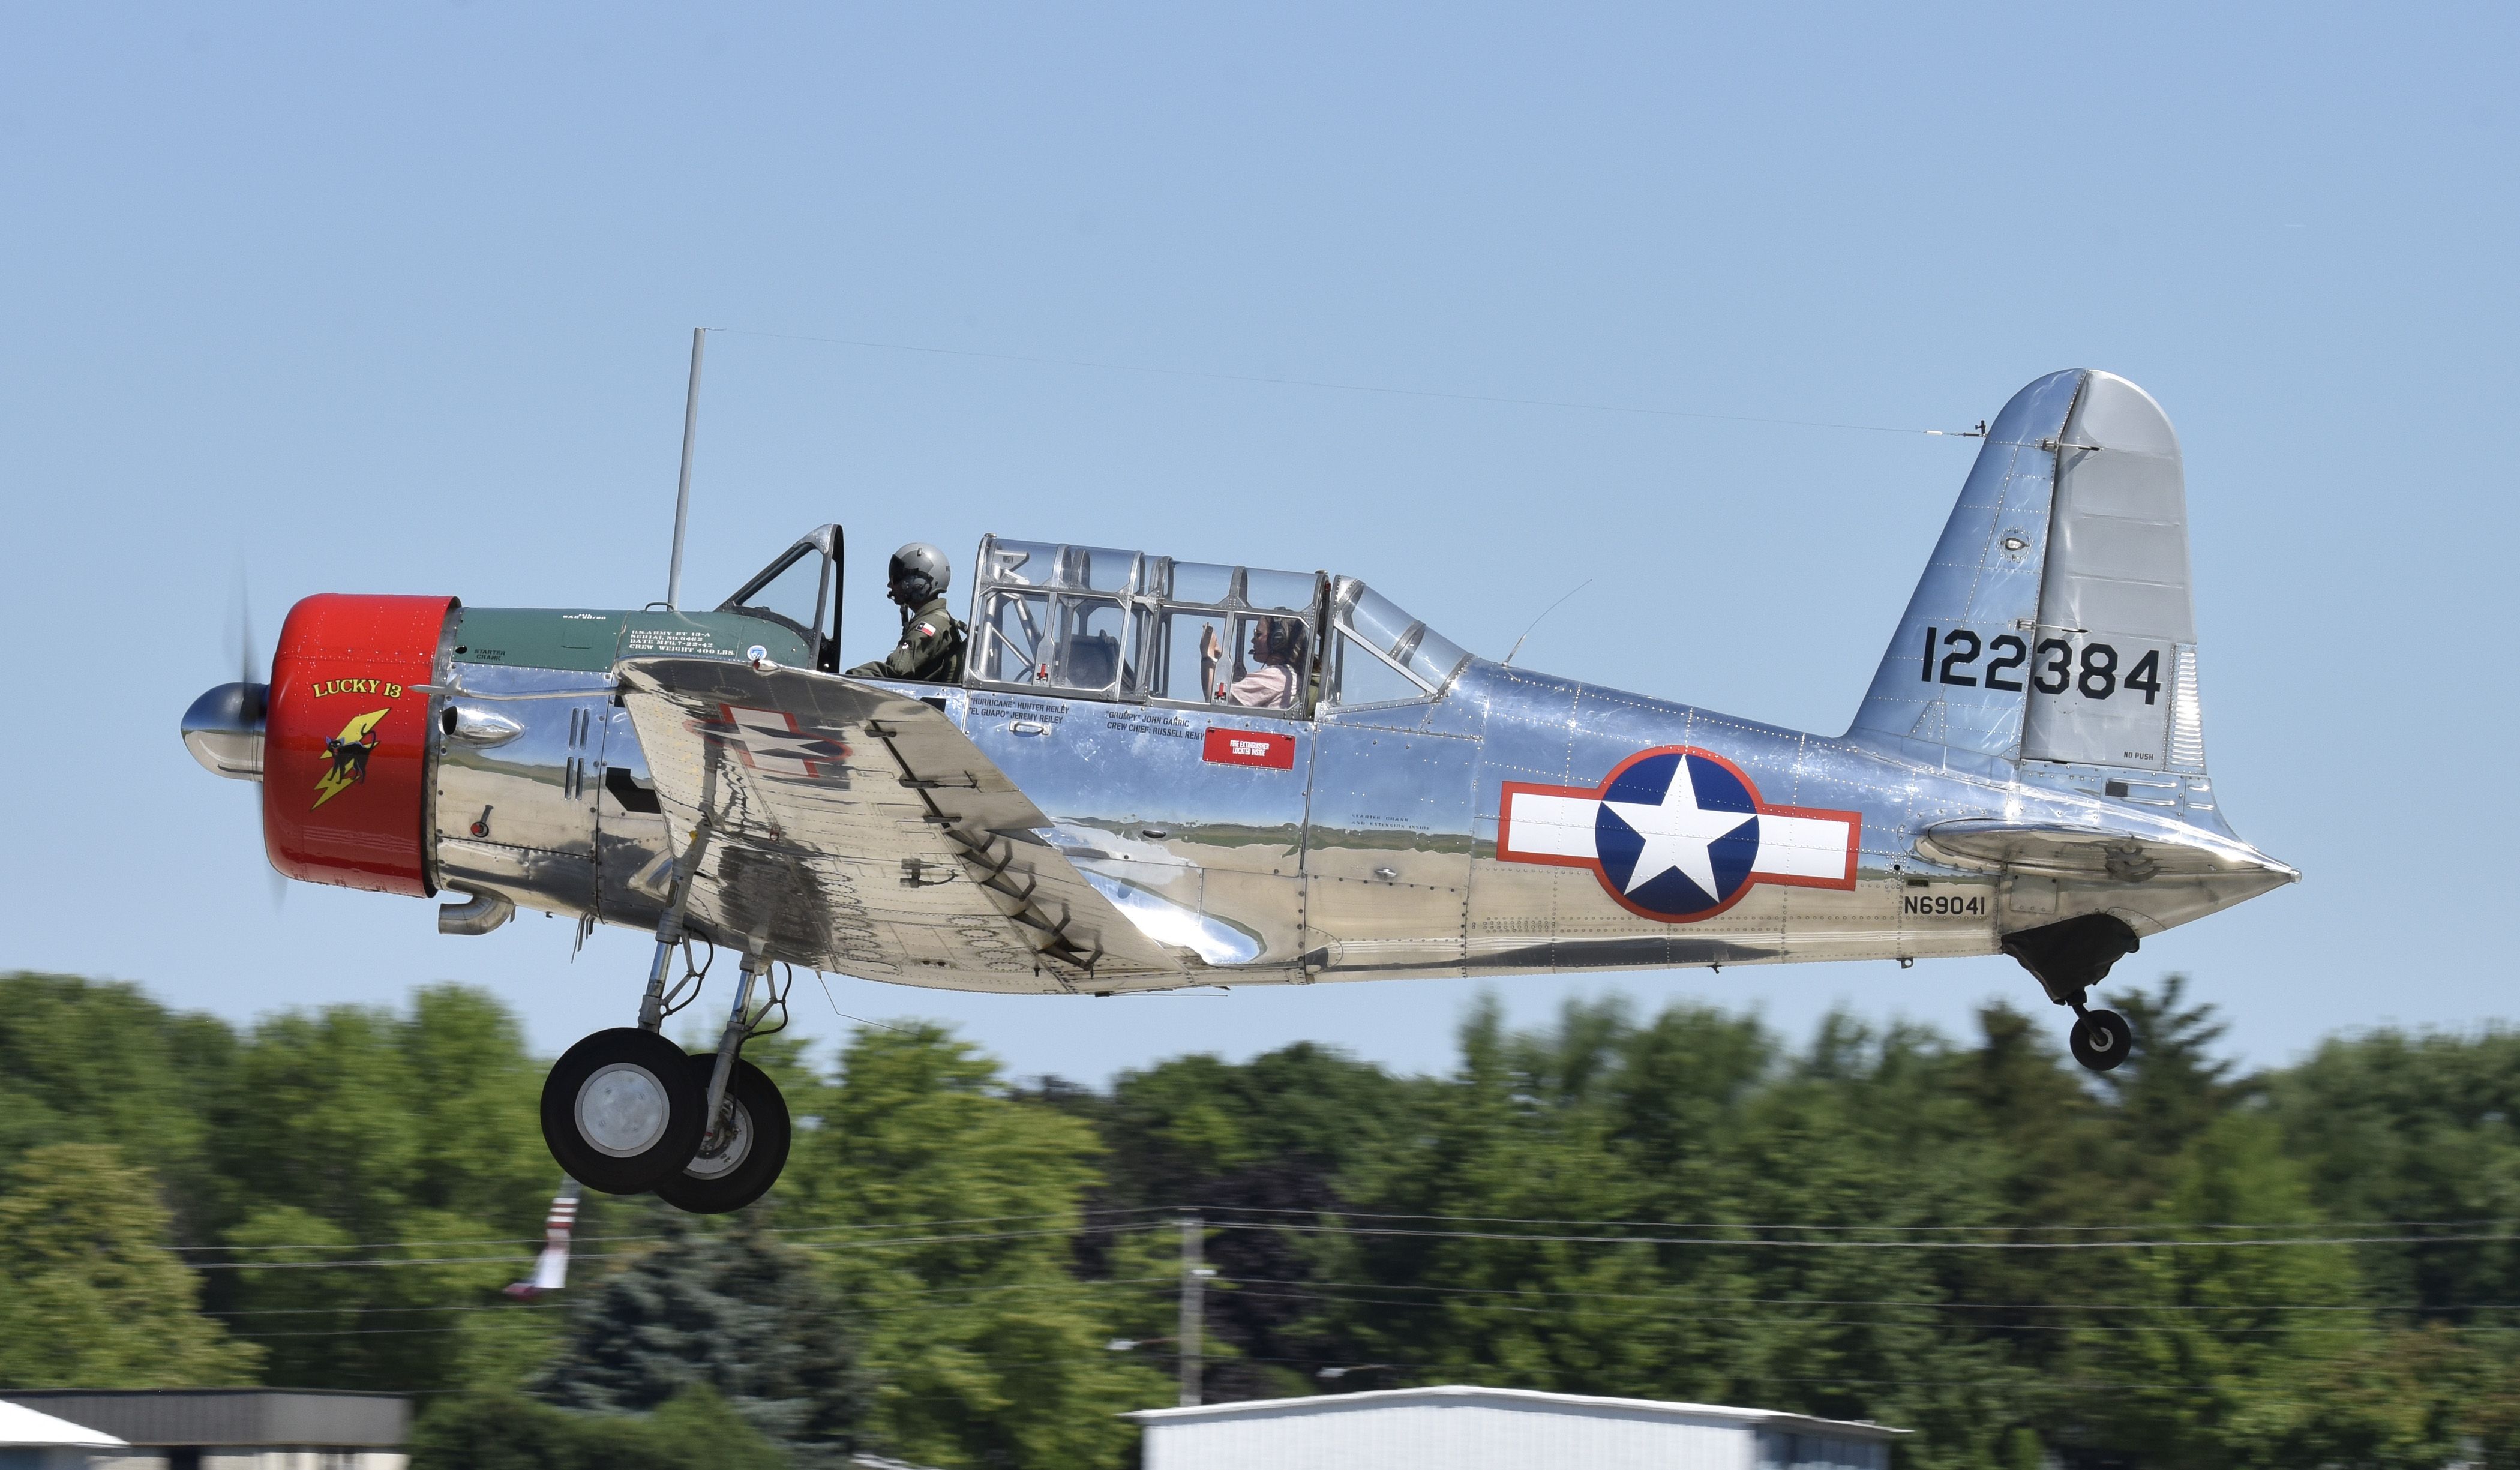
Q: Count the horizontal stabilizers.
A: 1